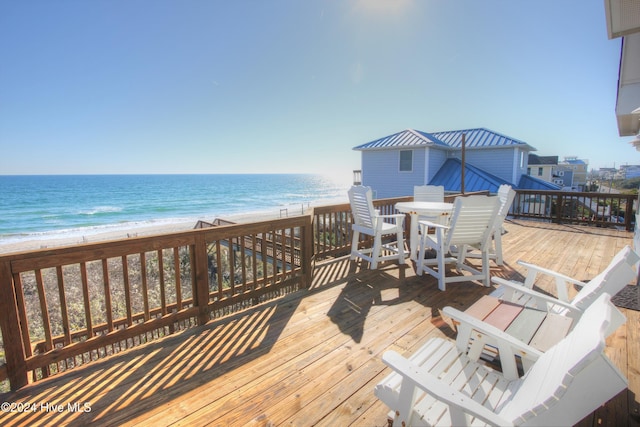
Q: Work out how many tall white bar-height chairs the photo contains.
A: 4